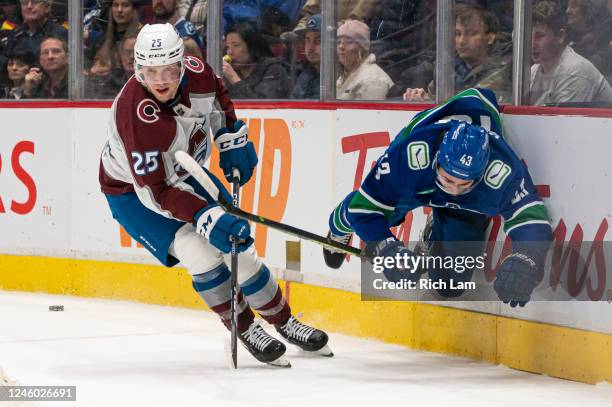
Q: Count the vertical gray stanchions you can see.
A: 5